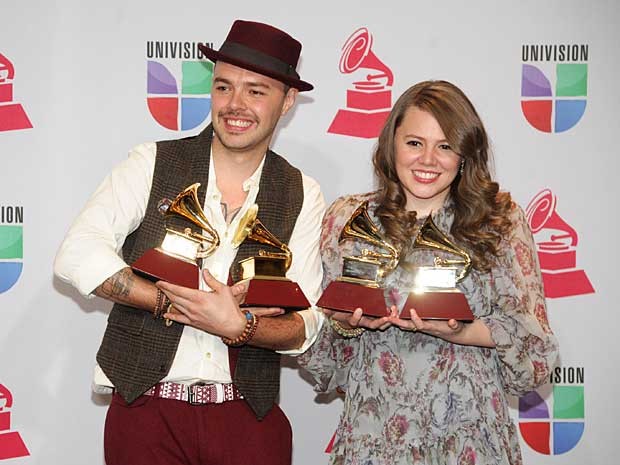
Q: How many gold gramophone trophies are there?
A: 4